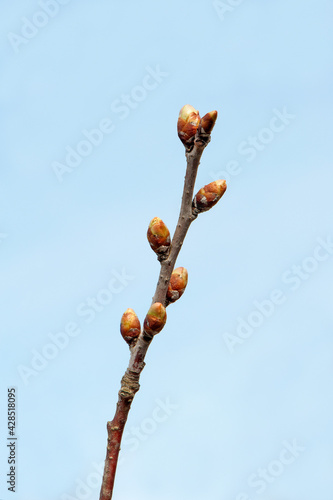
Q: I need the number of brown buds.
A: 7